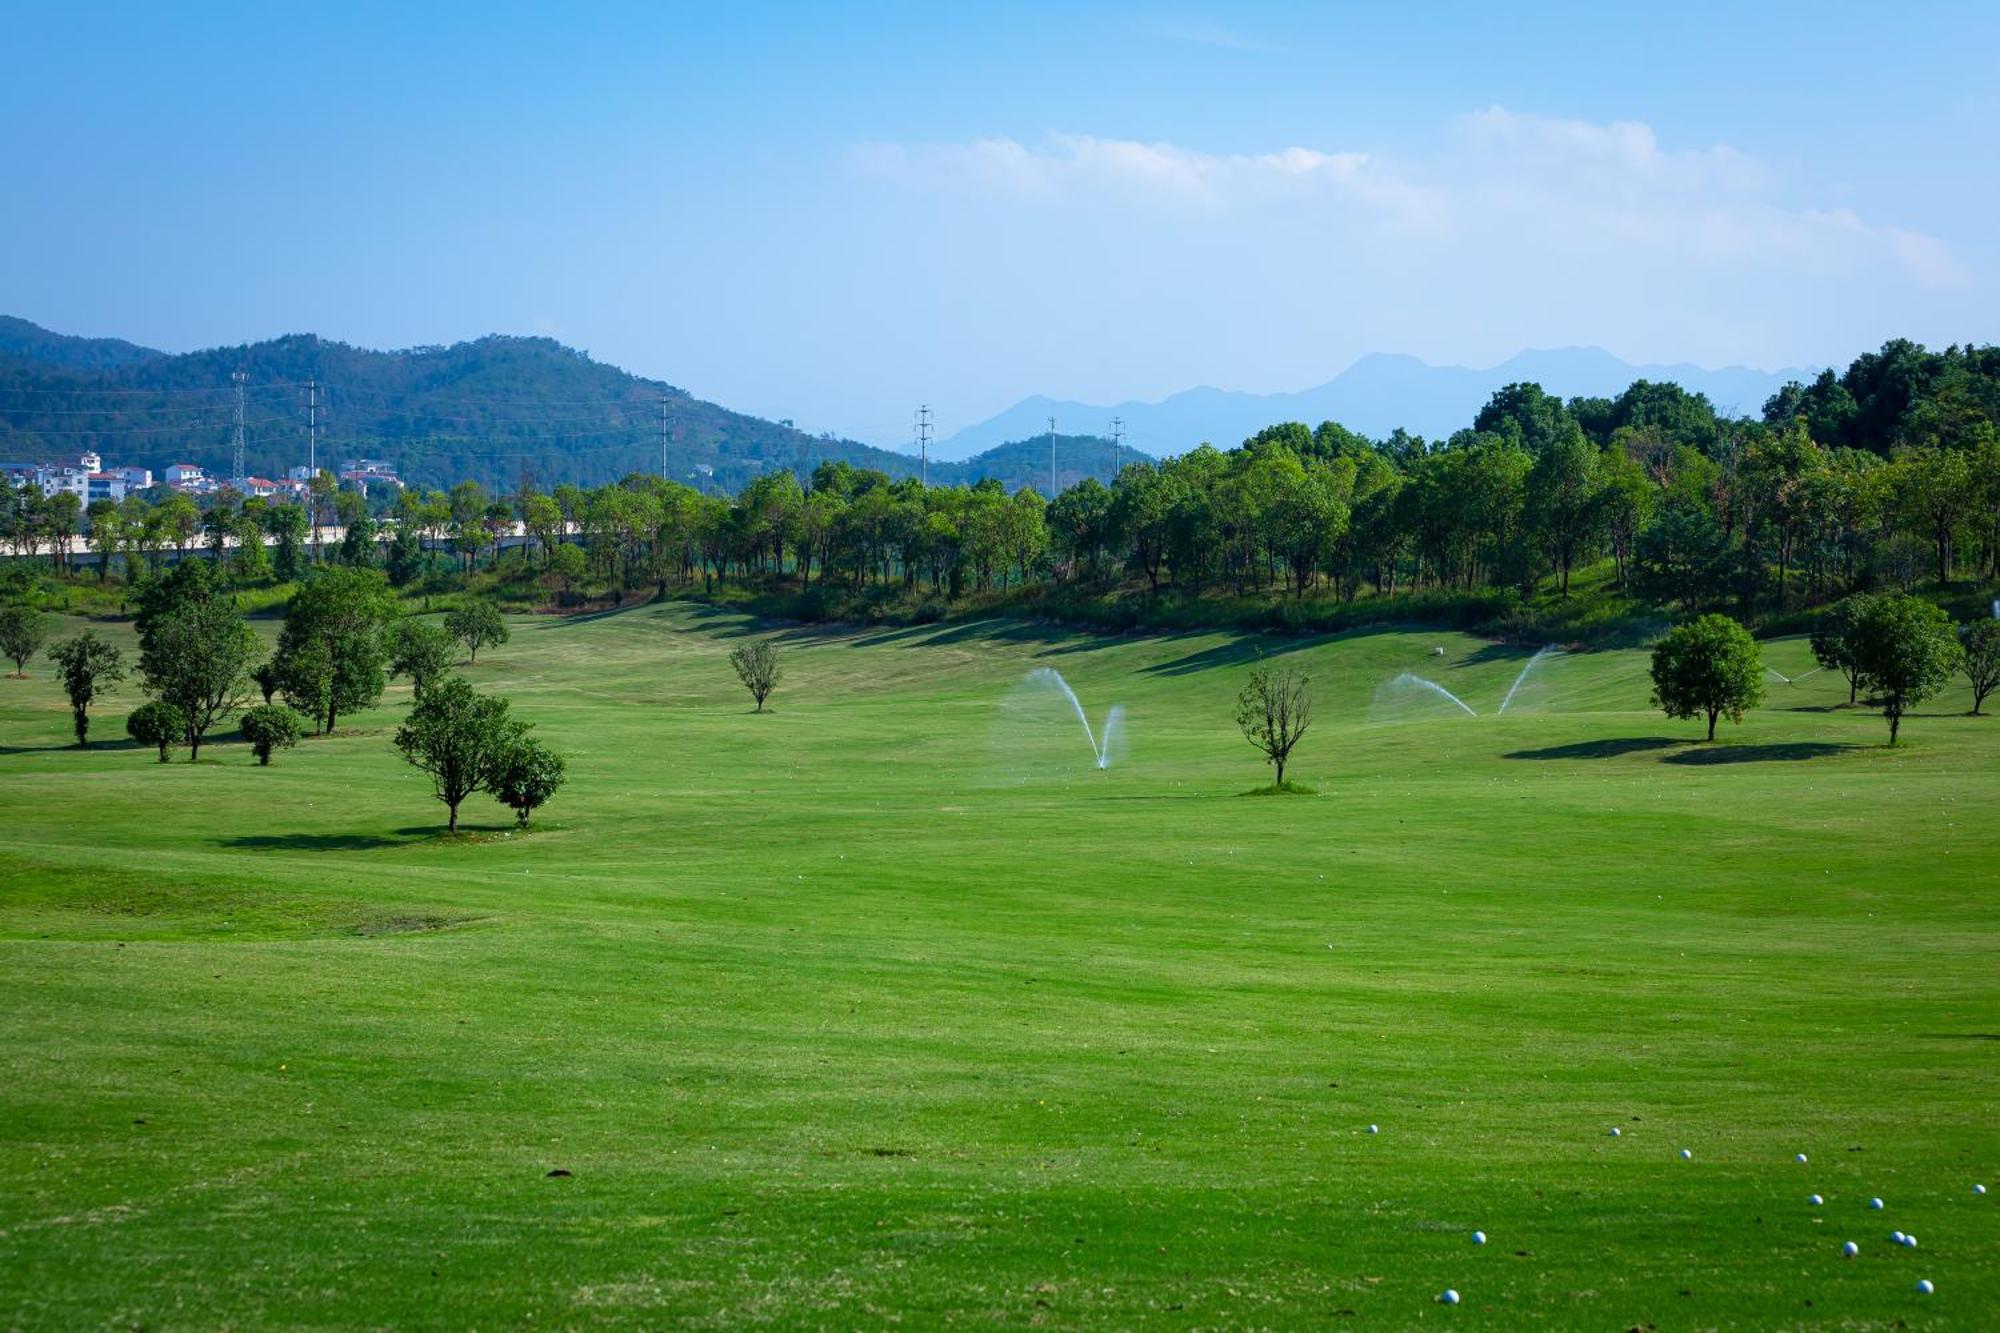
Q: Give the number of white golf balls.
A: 13